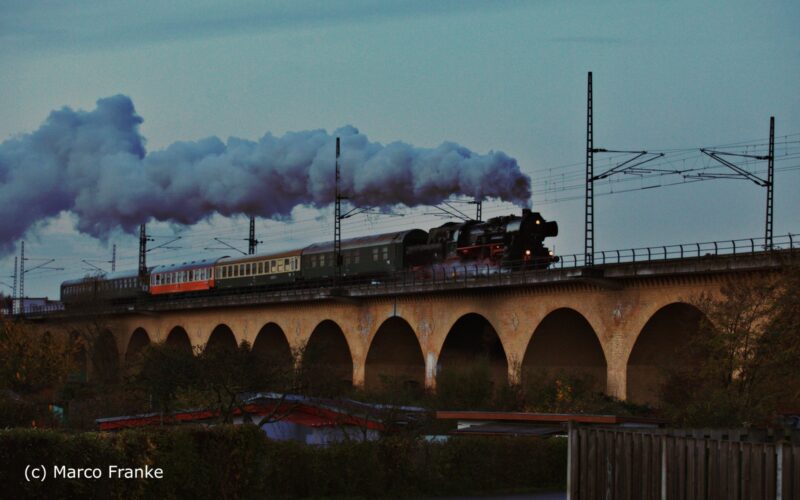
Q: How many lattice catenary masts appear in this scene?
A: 9